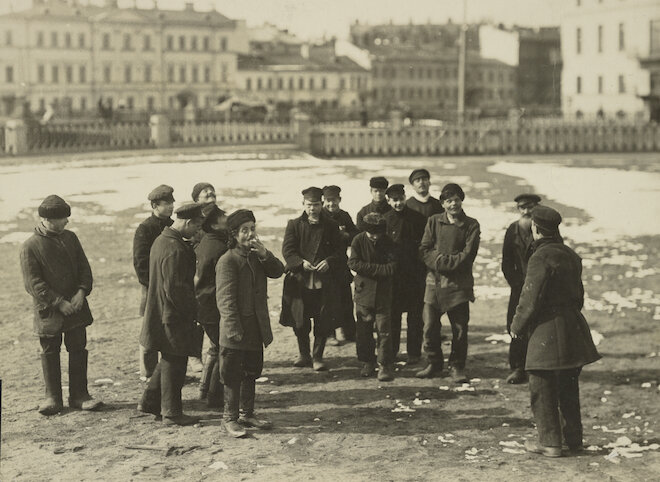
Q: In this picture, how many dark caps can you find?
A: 15